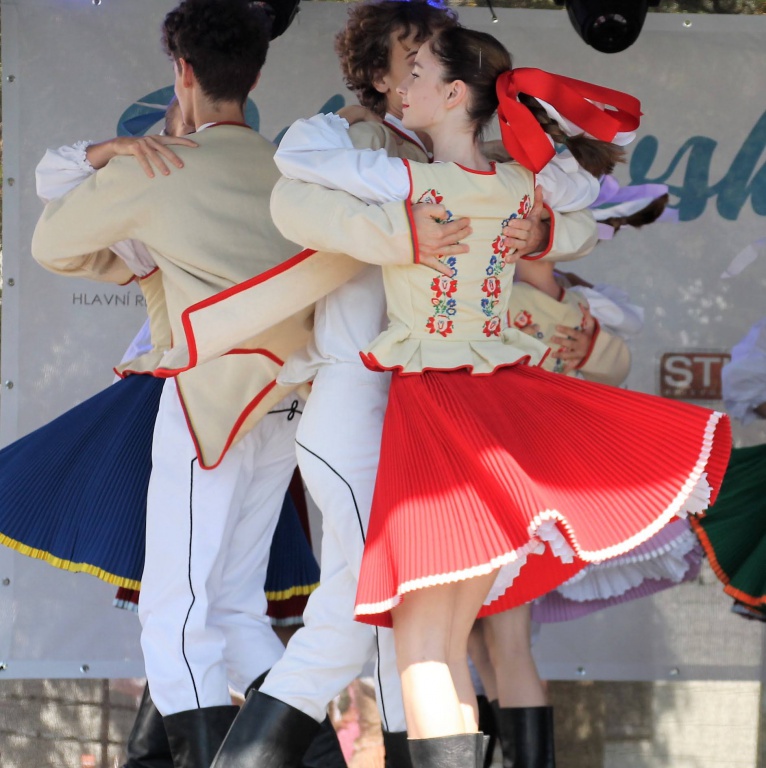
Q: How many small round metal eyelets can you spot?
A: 12